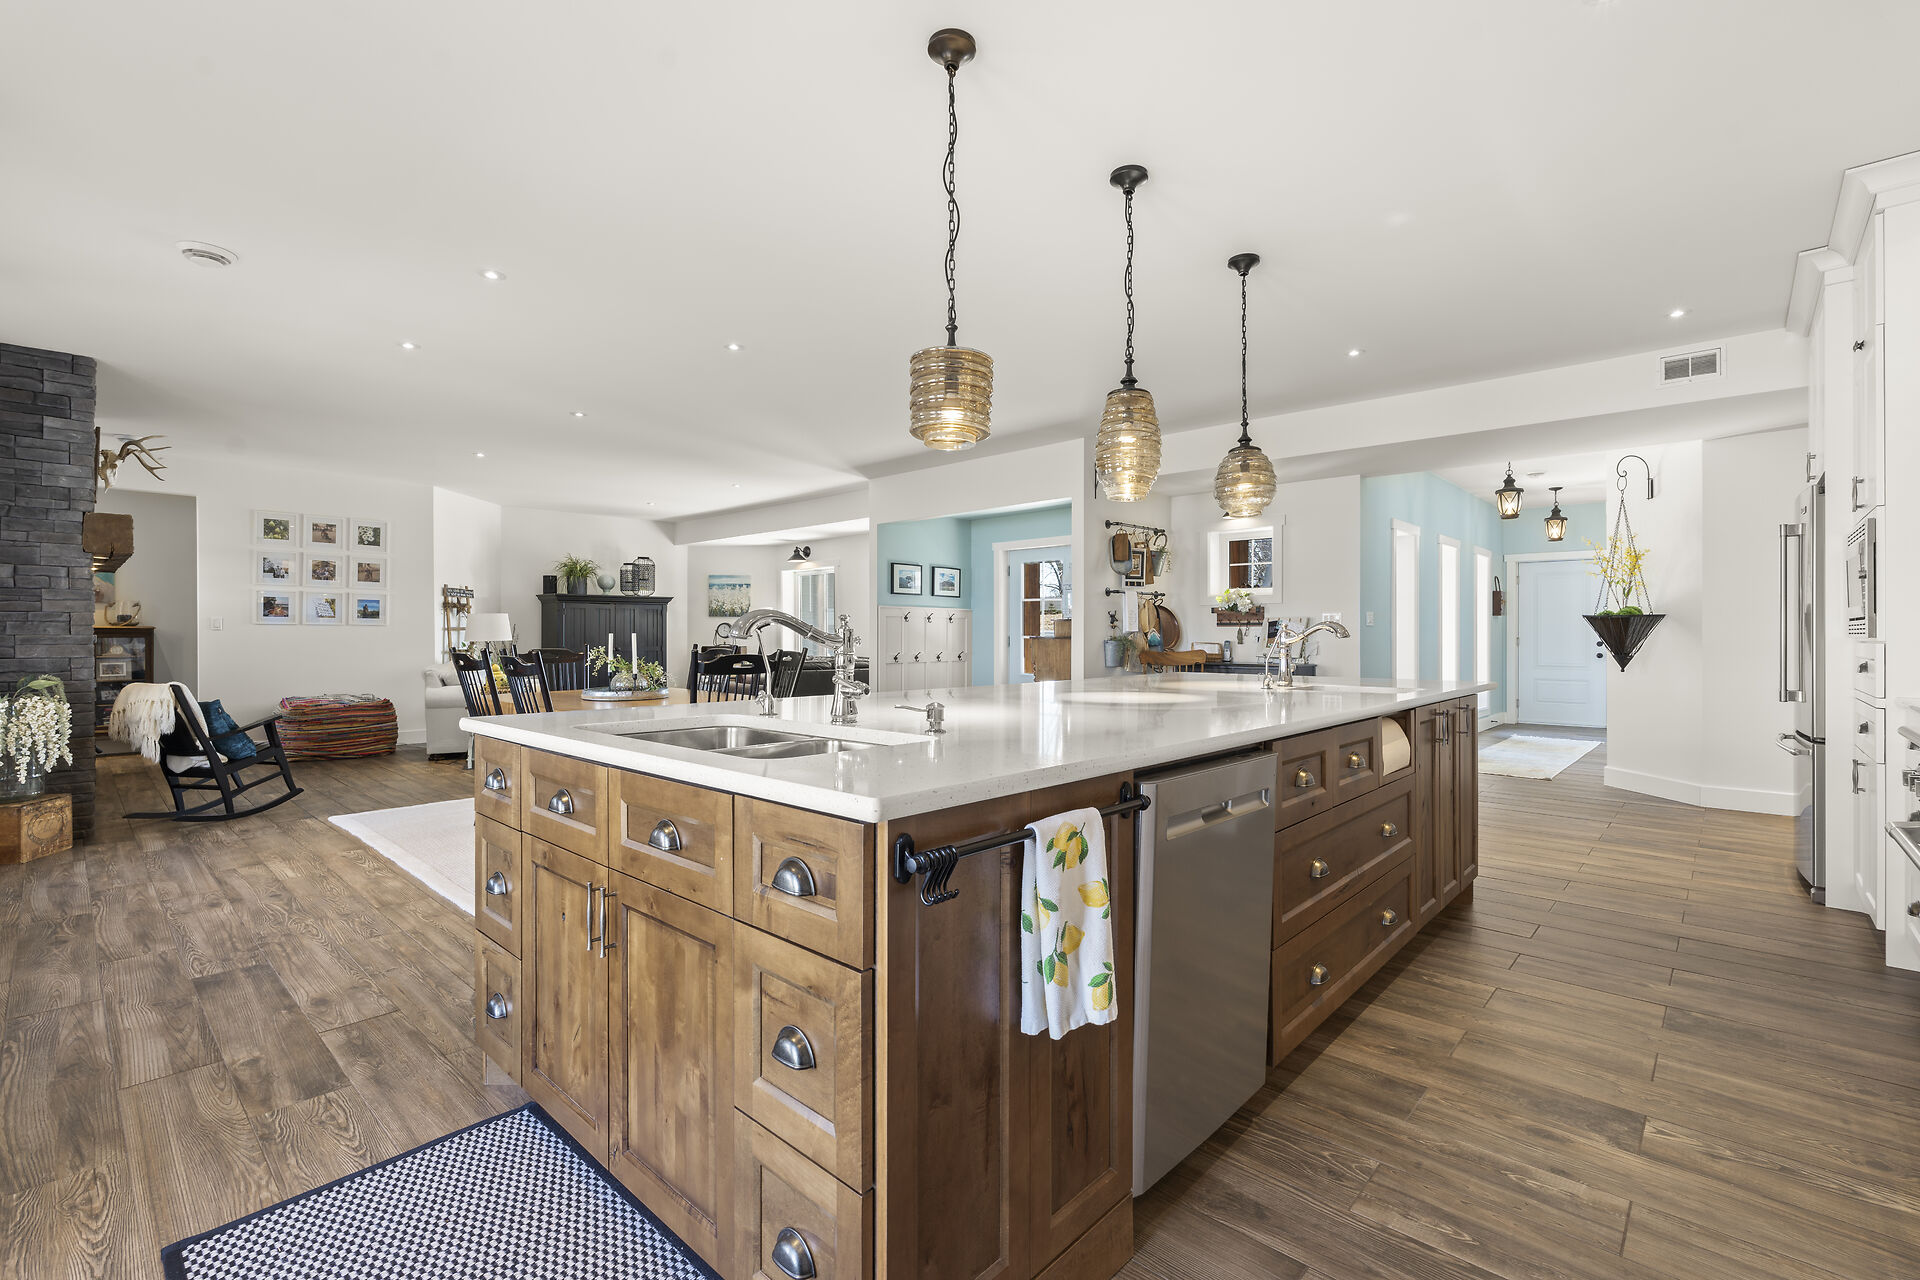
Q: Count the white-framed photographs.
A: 9